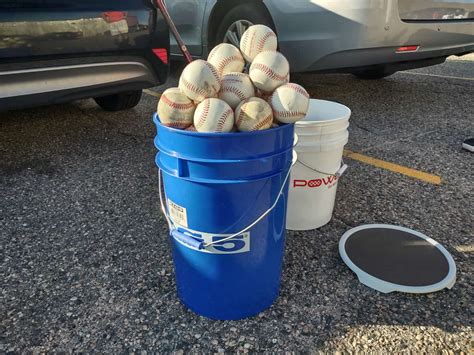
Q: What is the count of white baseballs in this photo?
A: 9